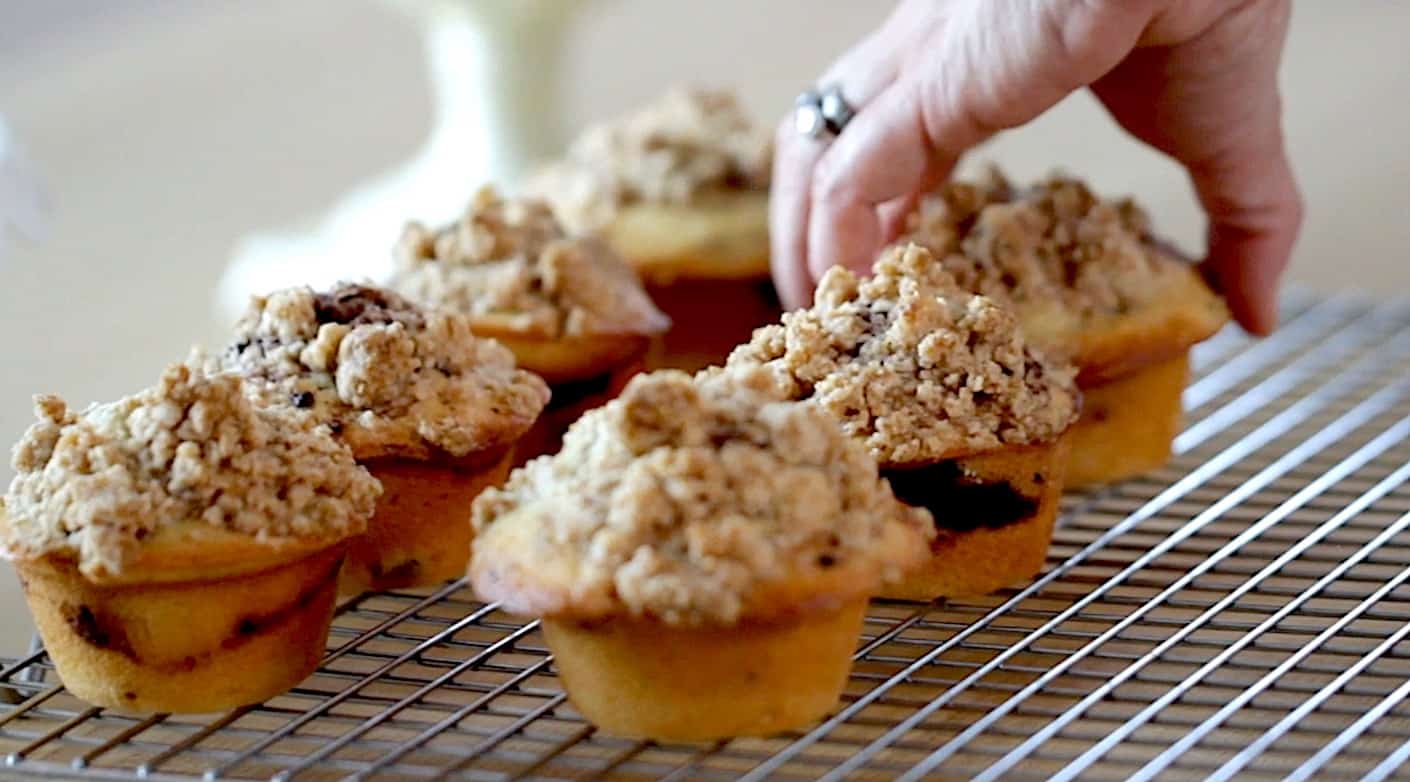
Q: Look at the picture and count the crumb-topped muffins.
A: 7